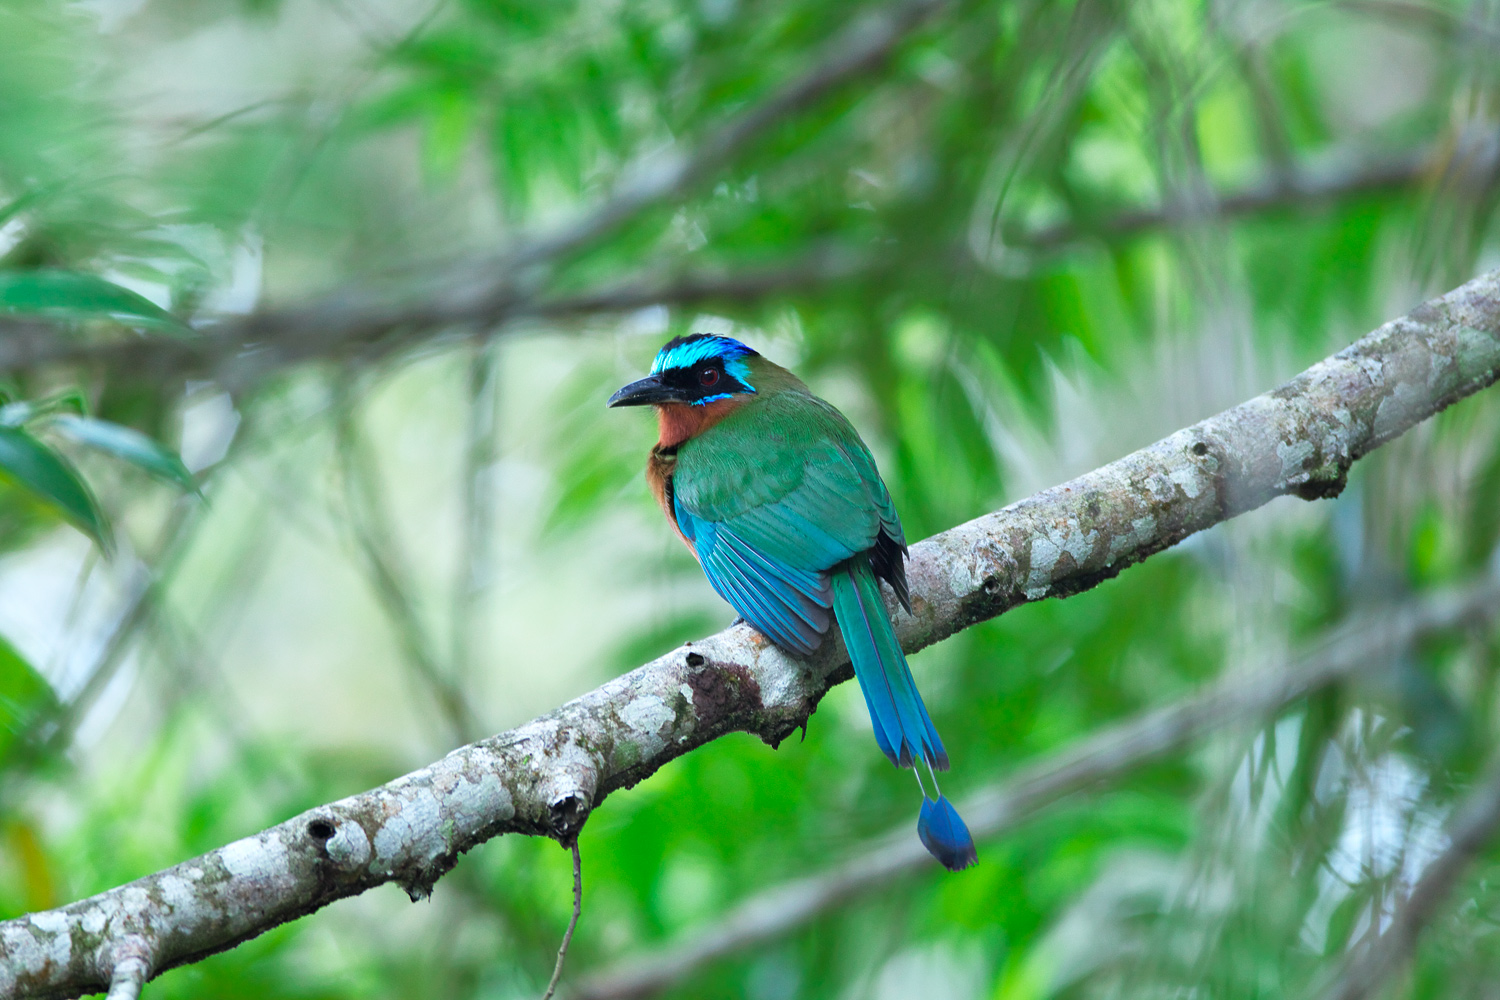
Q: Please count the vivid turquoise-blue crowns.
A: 1